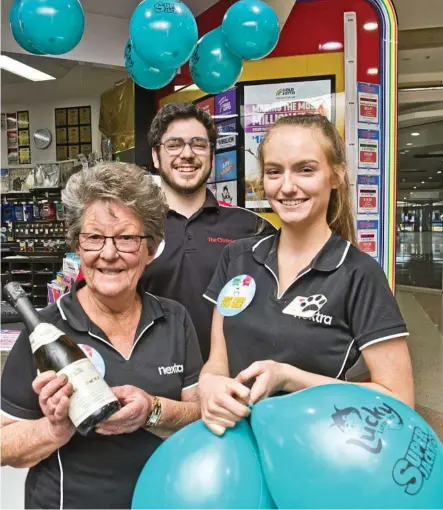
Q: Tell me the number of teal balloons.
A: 8